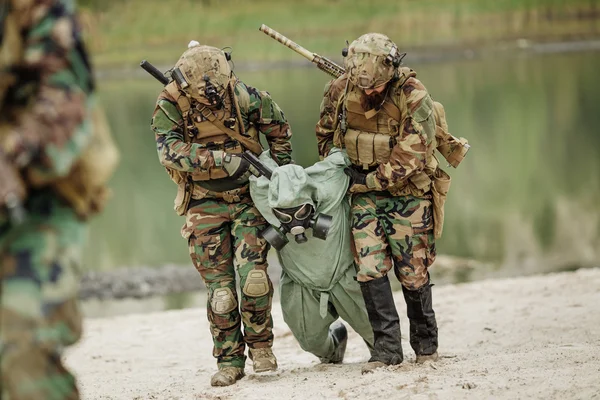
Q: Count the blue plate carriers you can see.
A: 0